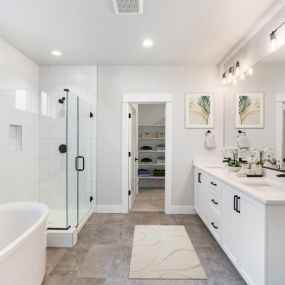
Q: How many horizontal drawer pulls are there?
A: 3